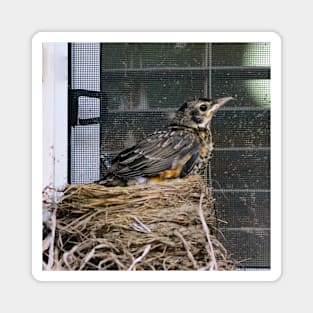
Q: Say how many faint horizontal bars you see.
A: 5